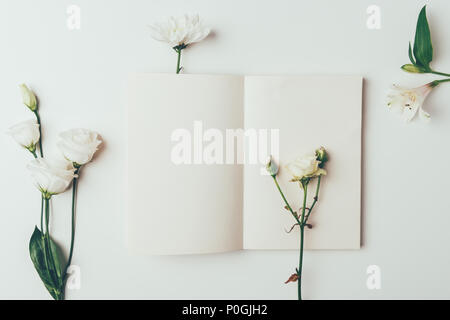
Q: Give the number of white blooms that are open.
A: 6